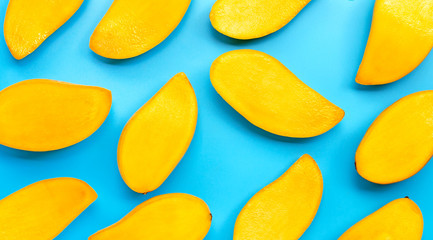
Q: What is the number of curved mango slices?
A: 12